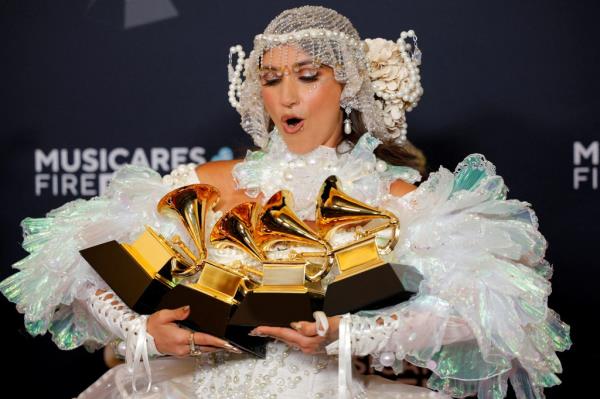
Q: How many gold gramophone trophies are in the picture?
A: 4